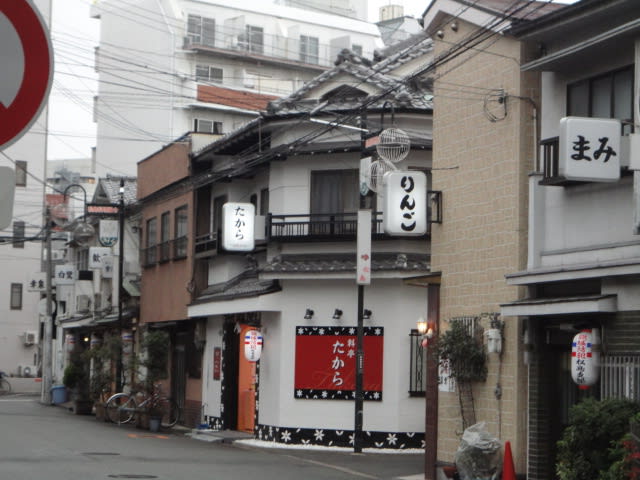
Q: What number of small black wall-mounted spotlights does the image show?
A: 3